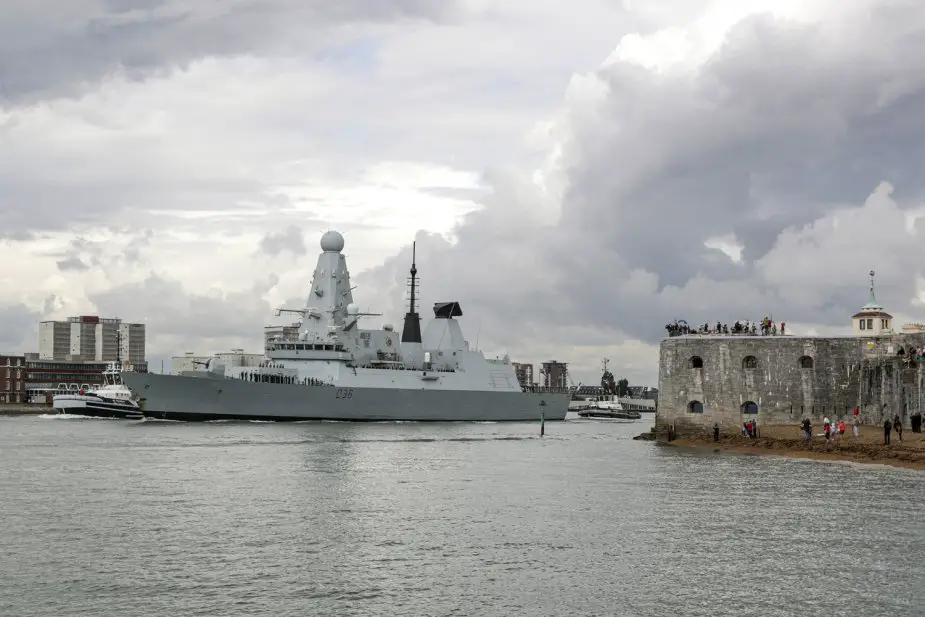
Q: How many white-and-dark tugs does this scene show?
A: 2